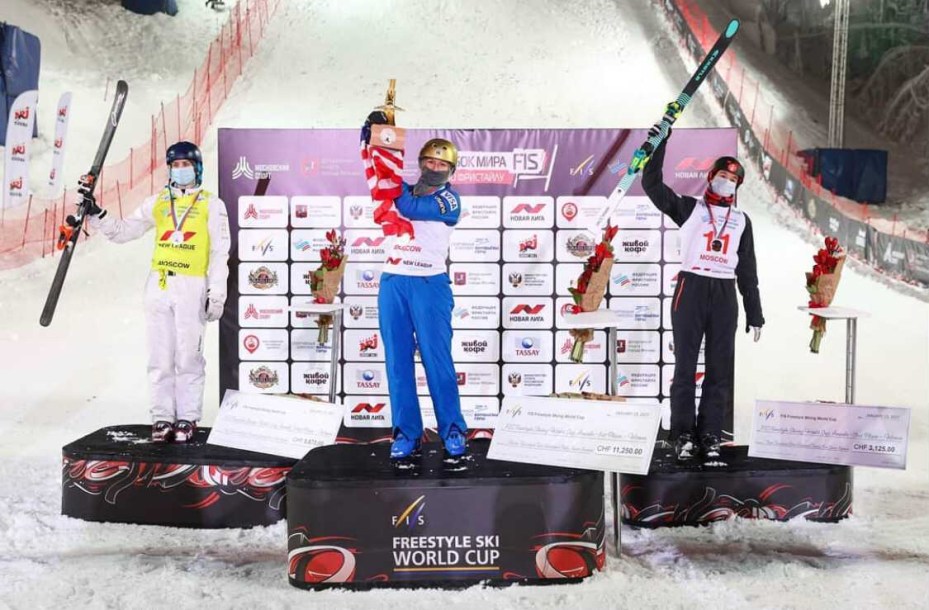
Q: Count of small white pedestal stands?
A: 3